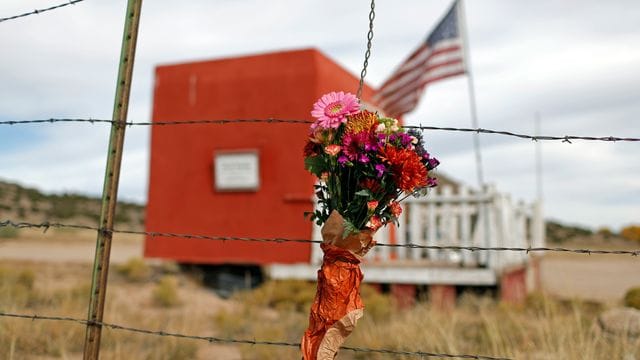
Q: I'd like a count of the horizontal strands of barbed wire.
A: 4